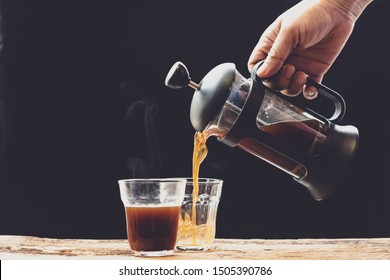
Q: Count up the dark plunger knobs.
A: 1